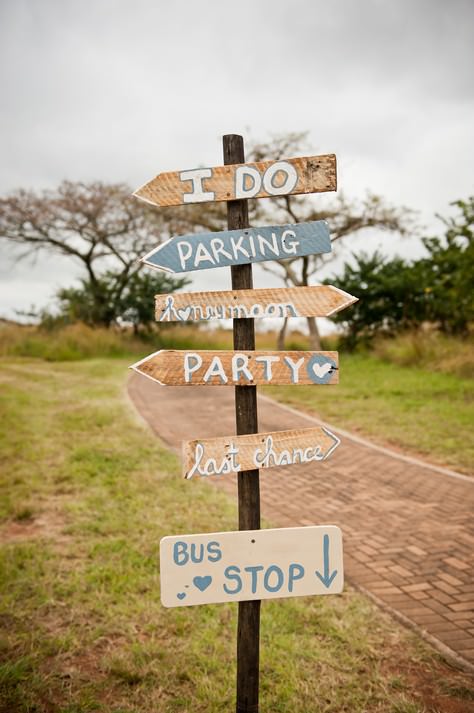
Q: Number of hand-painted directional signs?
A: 6